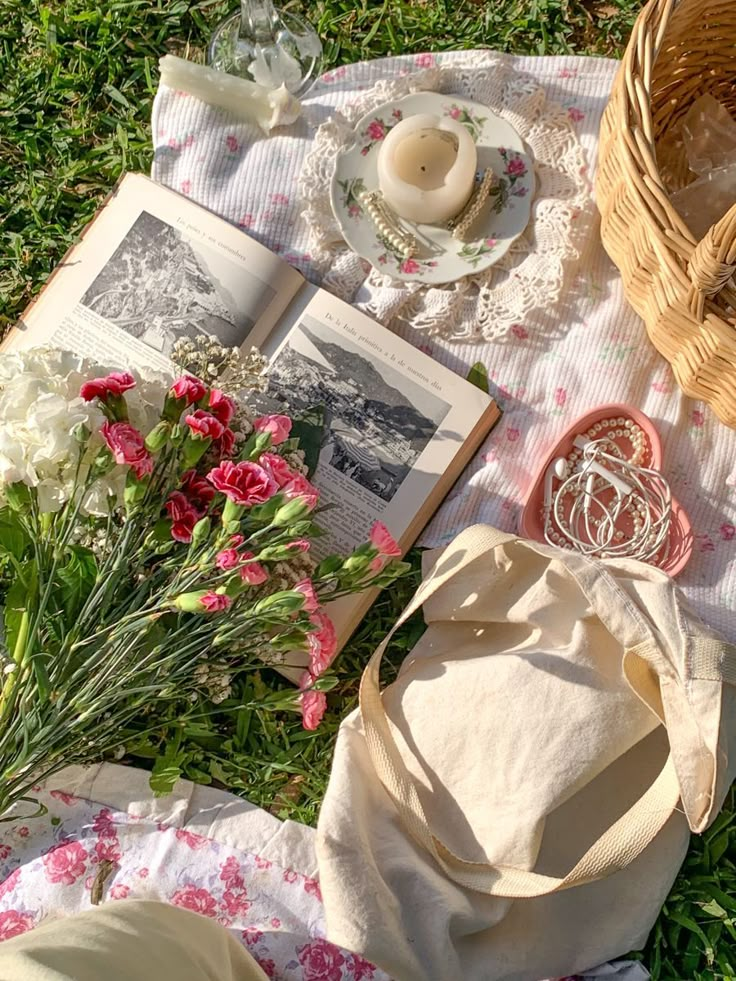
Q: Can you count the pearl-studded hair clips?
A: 2